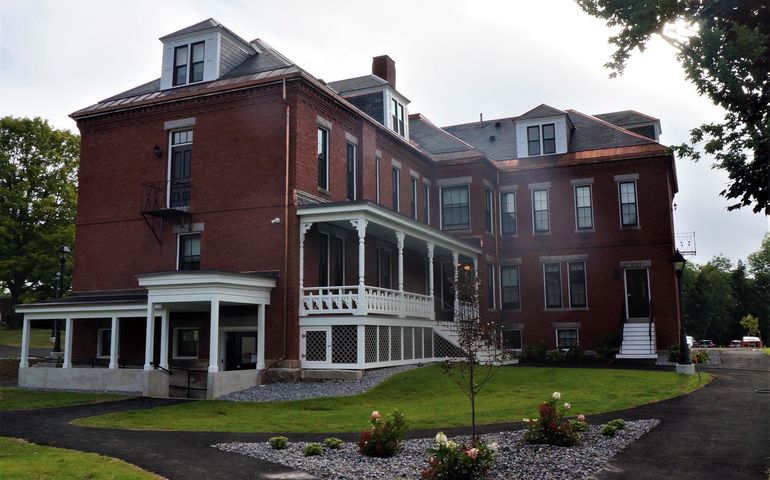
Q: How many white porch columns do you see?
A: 13